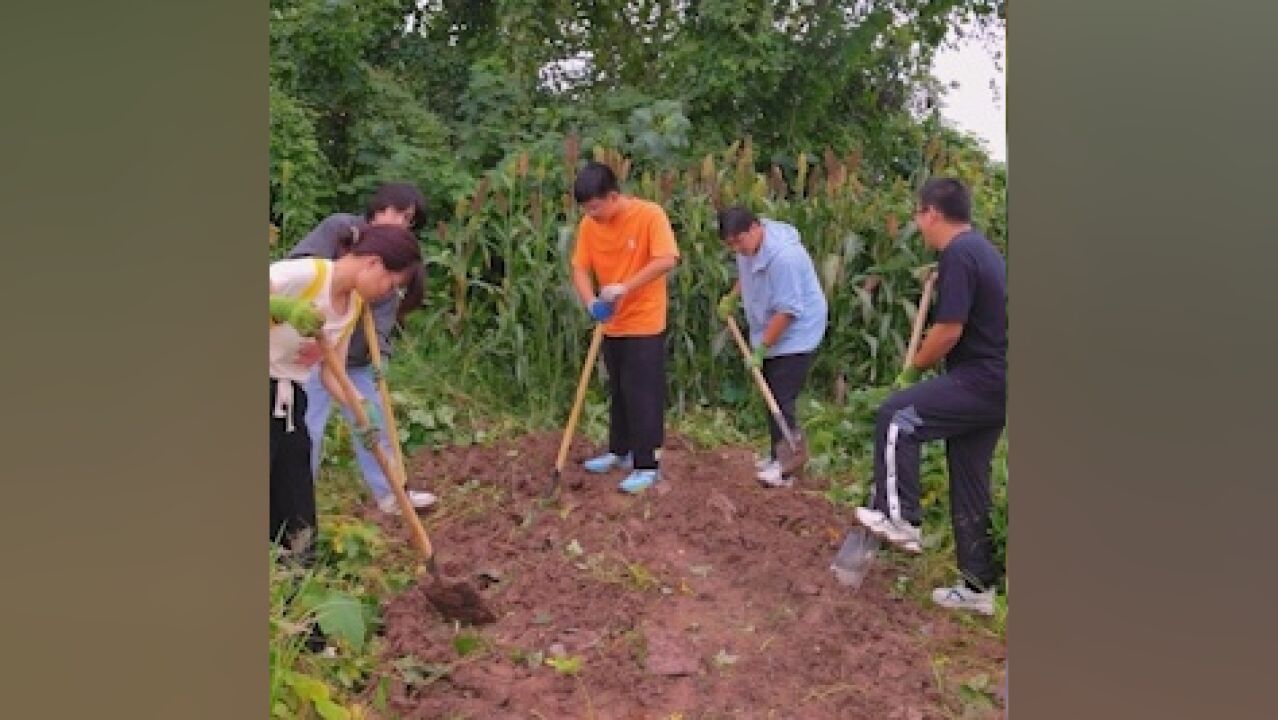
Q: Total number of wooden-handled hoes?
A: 5